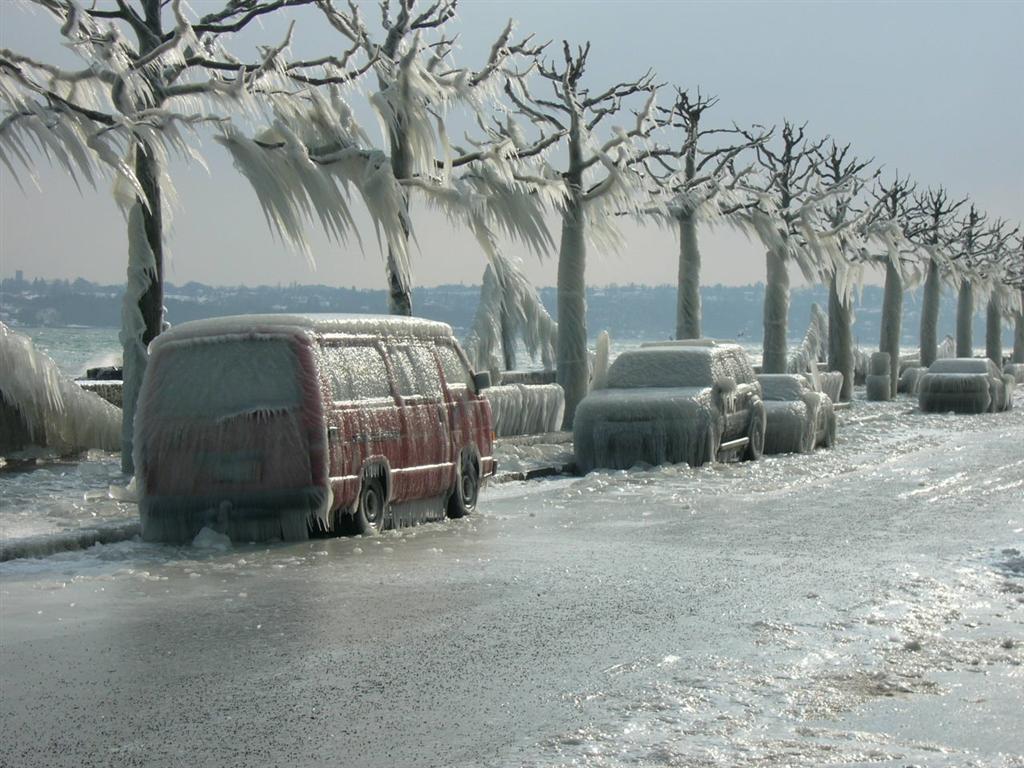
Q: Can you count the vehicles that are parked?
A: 4